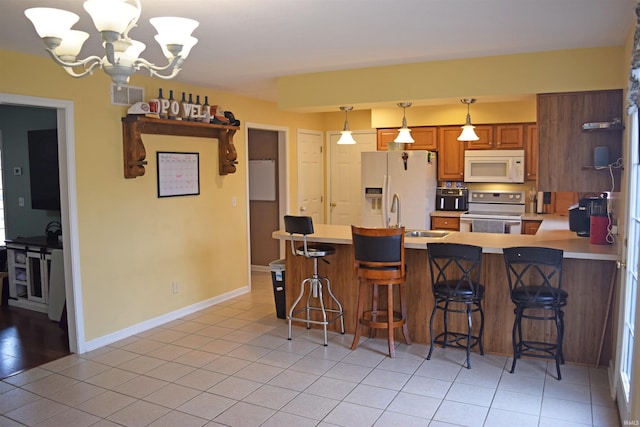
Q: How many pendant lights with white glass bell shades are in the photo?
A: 3